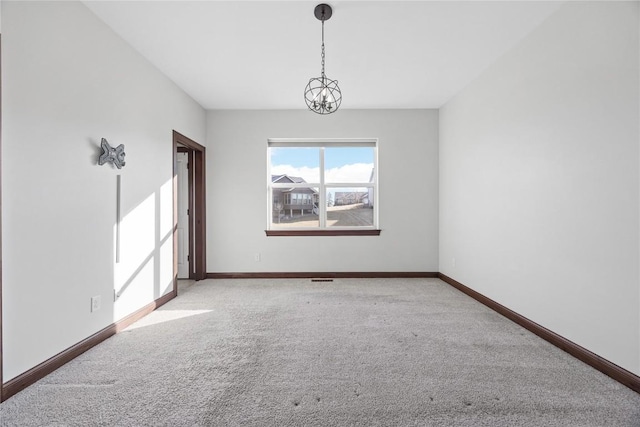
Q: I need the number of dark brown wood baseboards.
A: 3